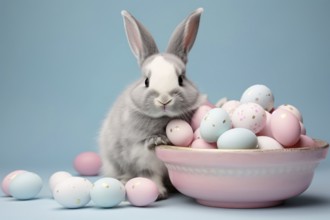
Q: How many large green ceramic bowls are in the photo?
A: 0